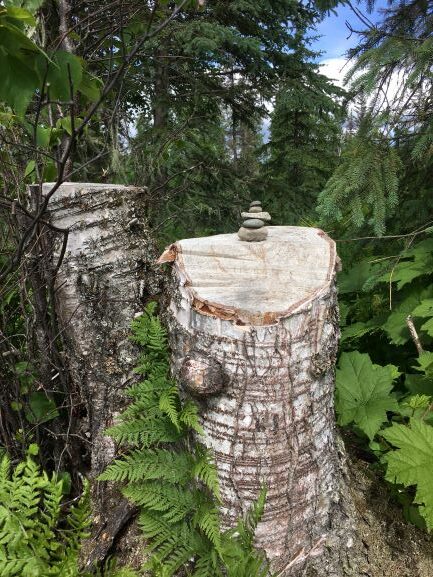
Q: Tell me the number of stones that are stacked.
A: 5